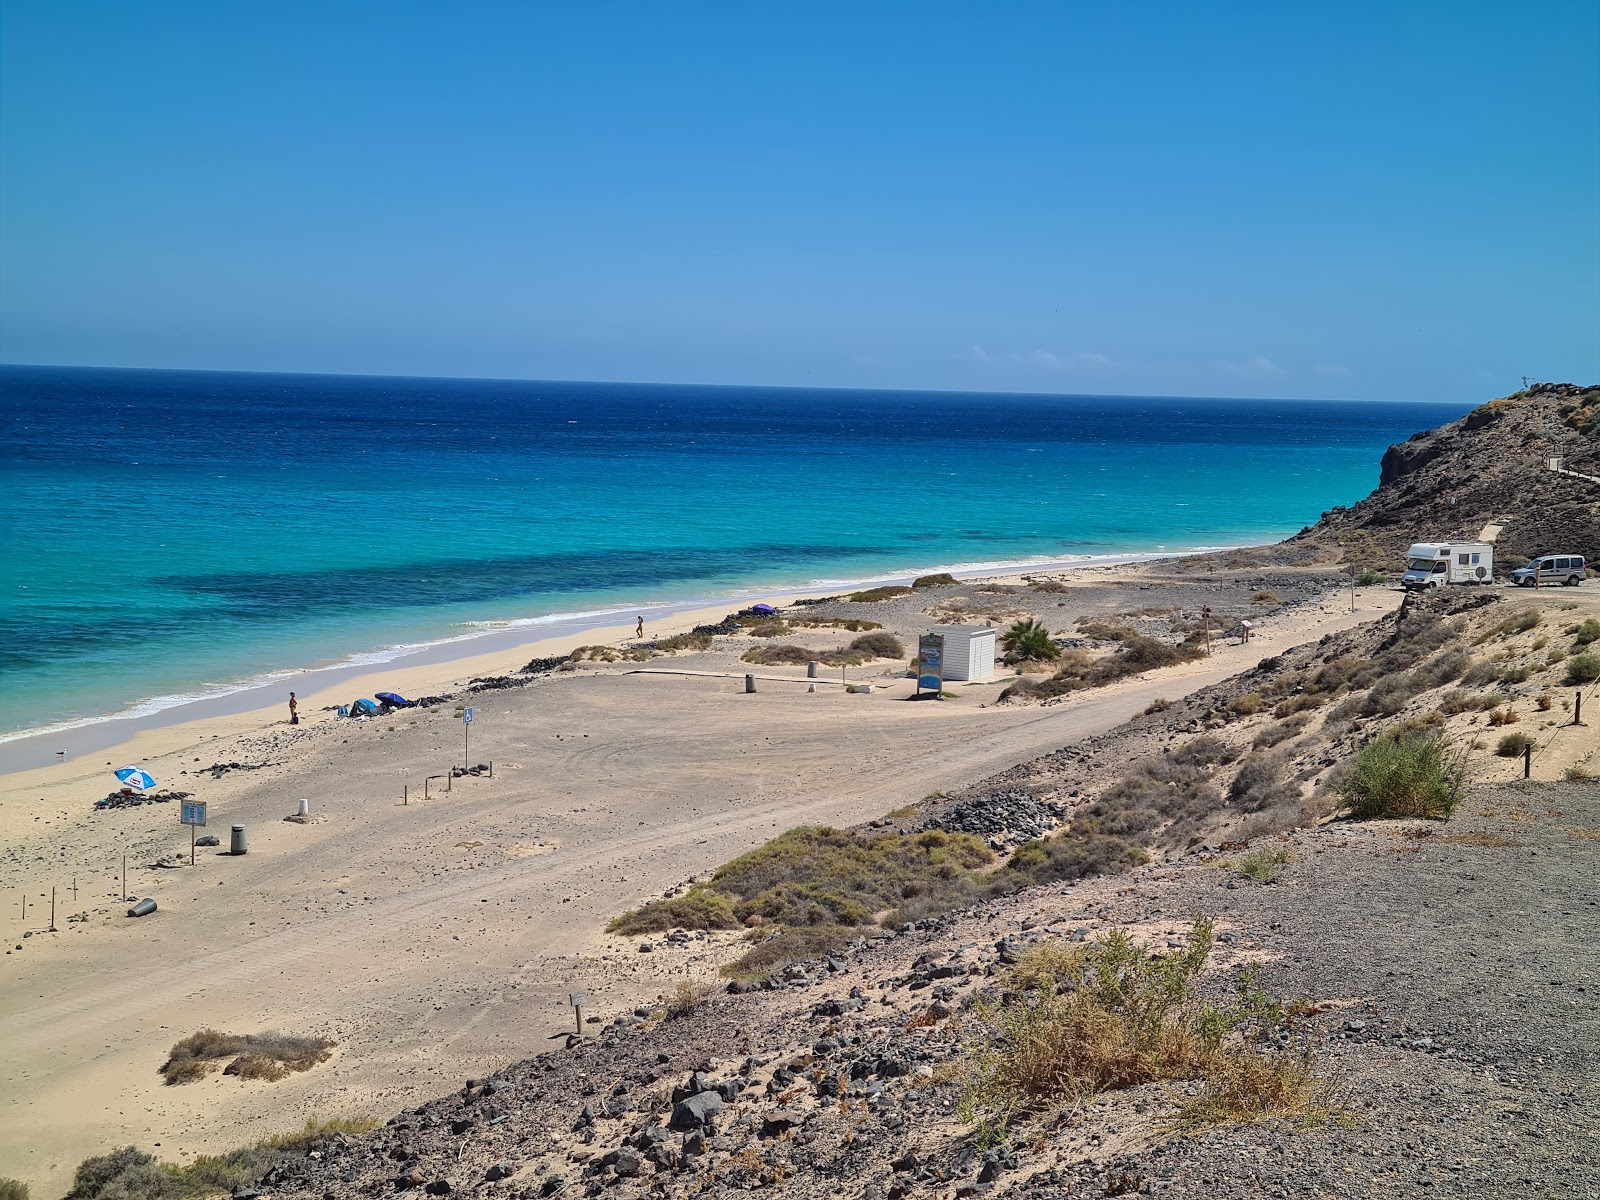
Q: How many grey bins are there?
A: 4